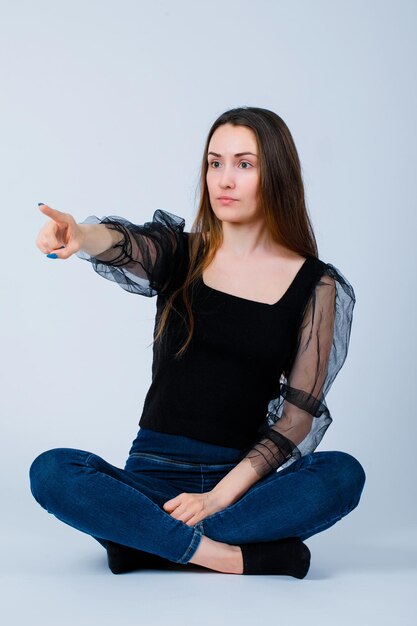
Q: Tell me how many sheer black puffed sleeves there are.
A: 2